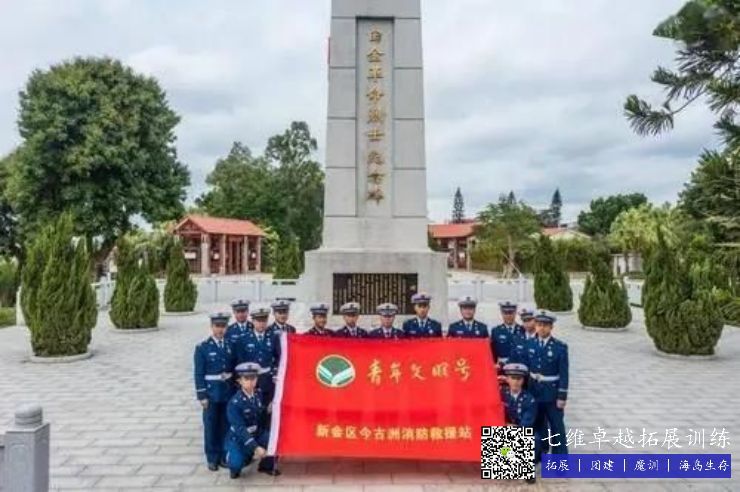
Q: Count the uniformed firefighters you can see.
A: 14